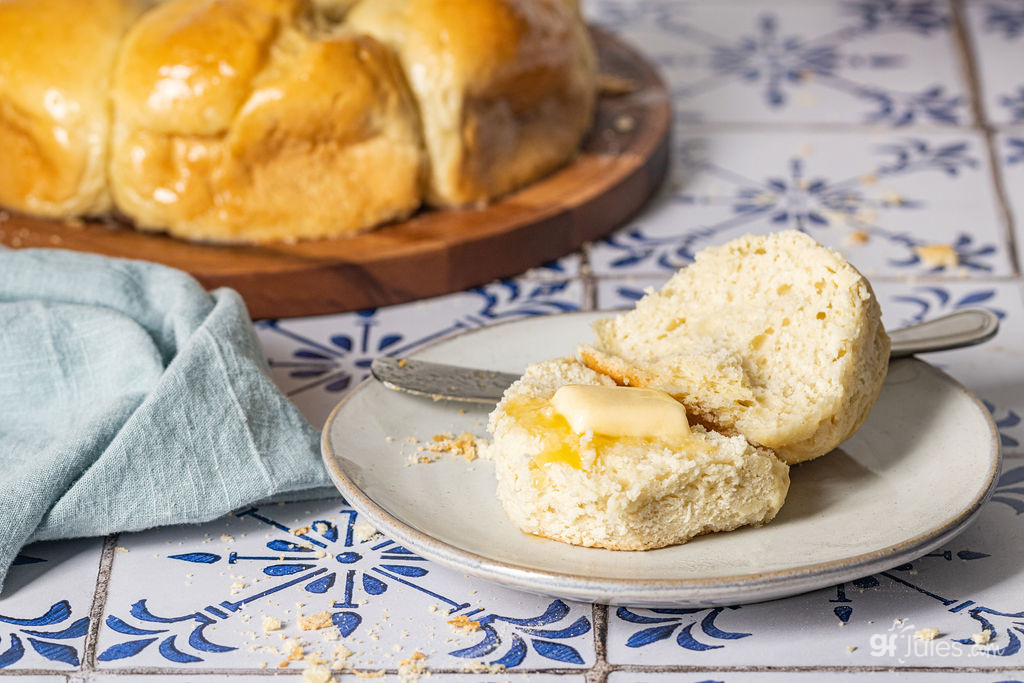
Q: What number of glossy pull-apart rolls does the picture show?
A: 3